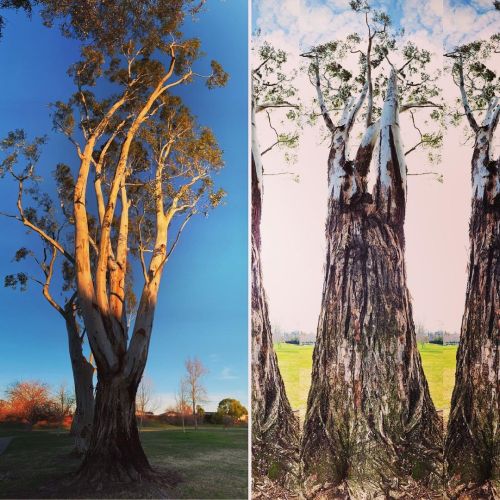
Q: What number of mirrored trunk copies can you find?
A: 2